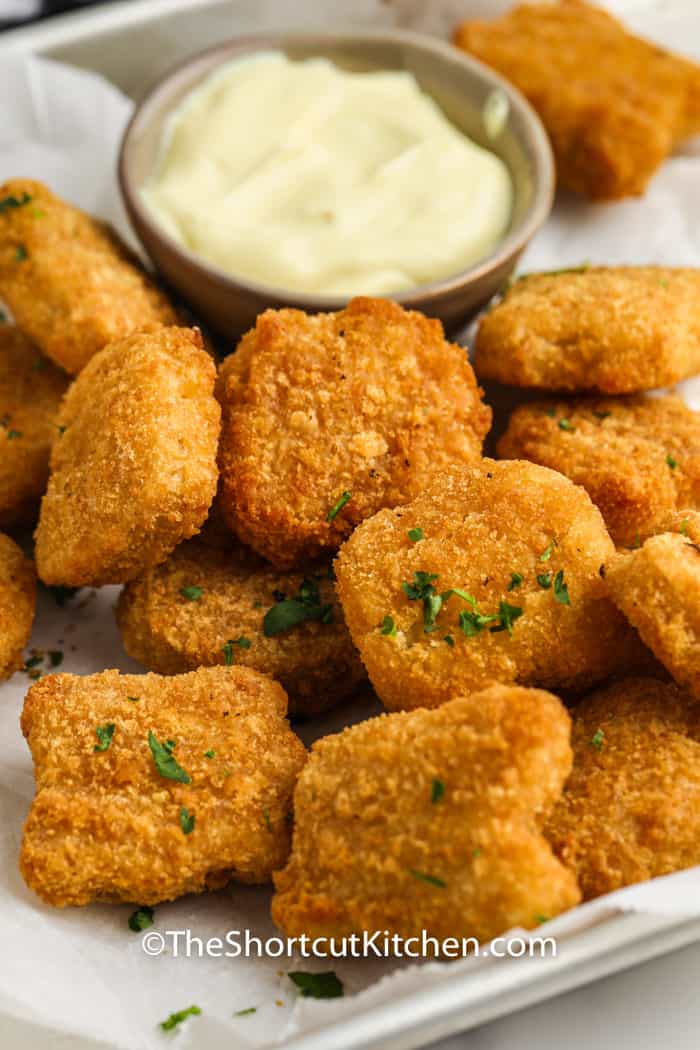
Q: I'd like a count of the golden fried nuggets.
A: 14